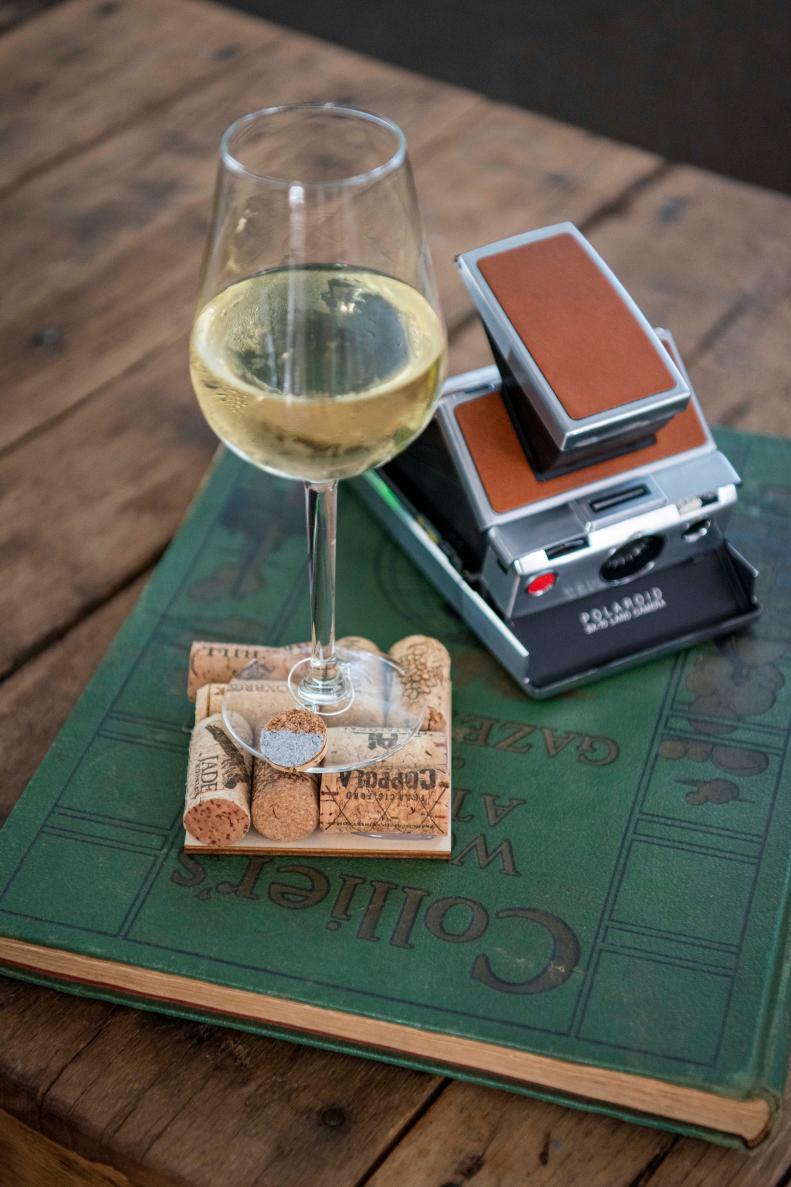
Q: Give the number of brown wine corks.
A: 8